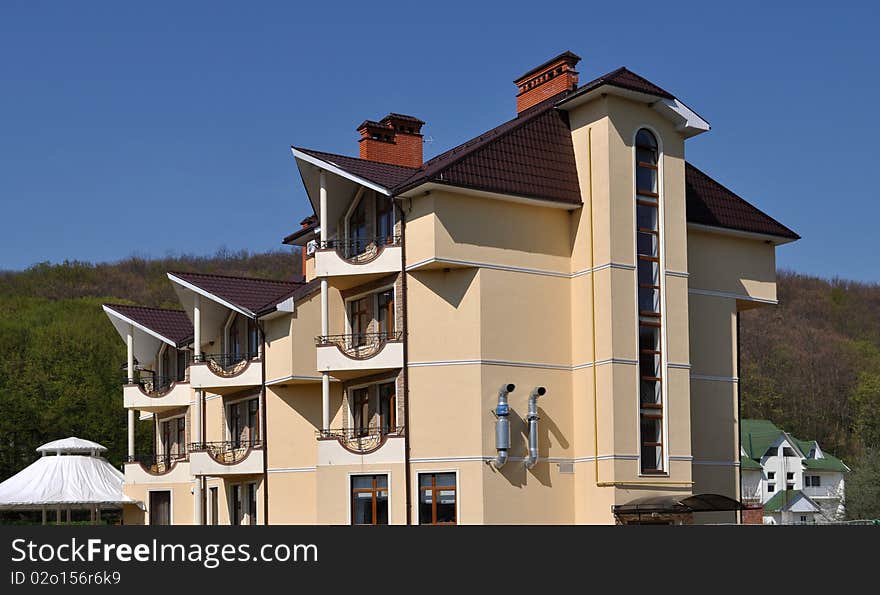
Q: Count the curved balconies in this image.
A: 7